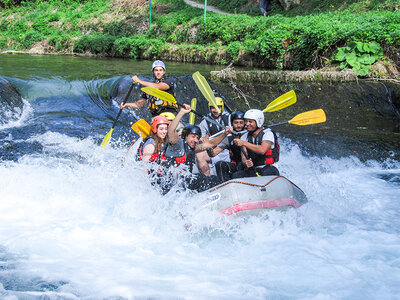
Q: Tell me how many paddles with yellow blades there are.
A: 7